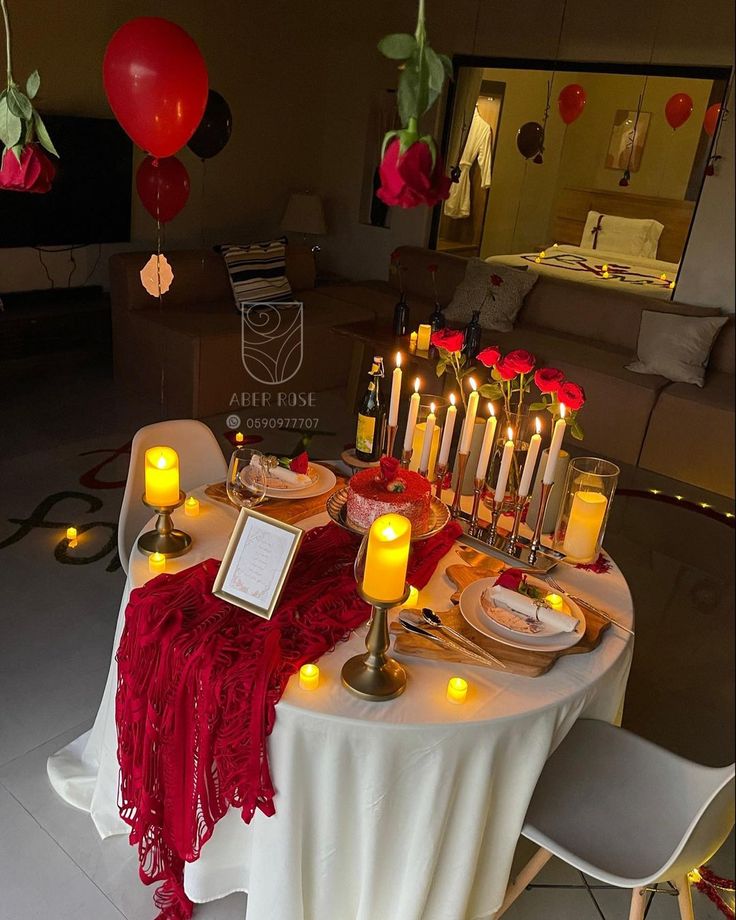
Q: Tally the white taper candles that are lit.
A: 9